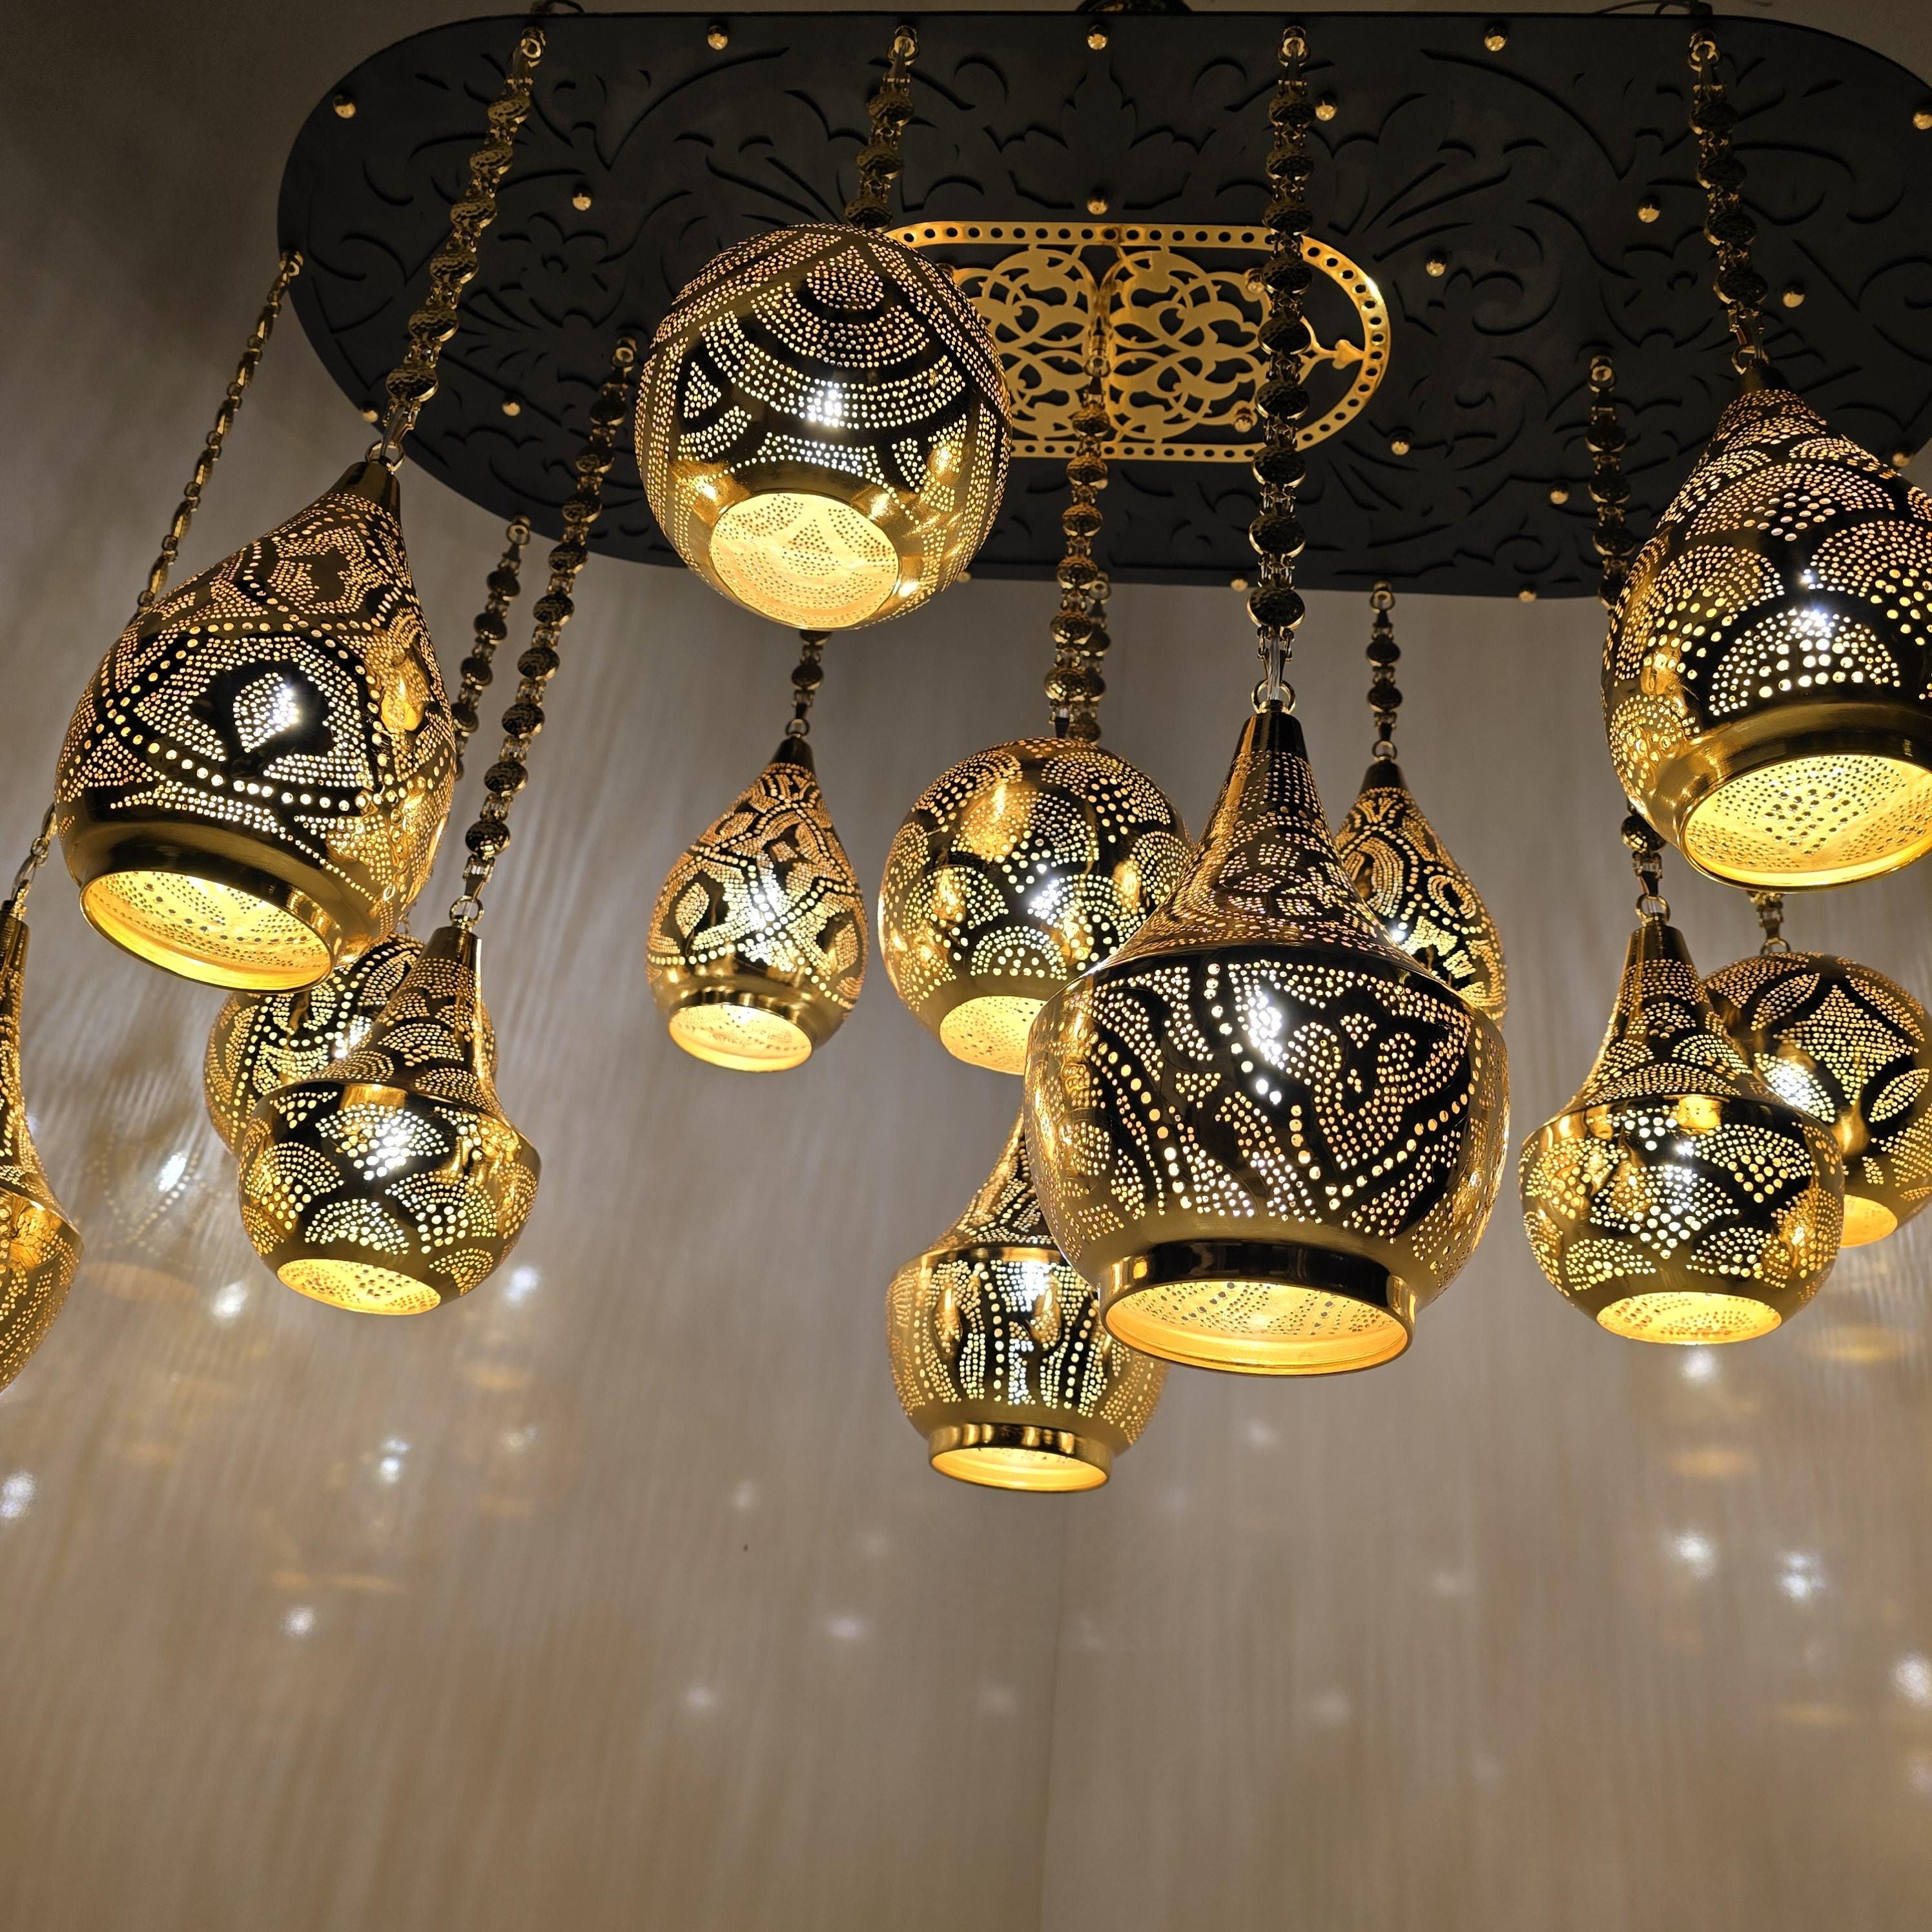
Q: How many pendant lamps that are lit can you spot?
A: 13